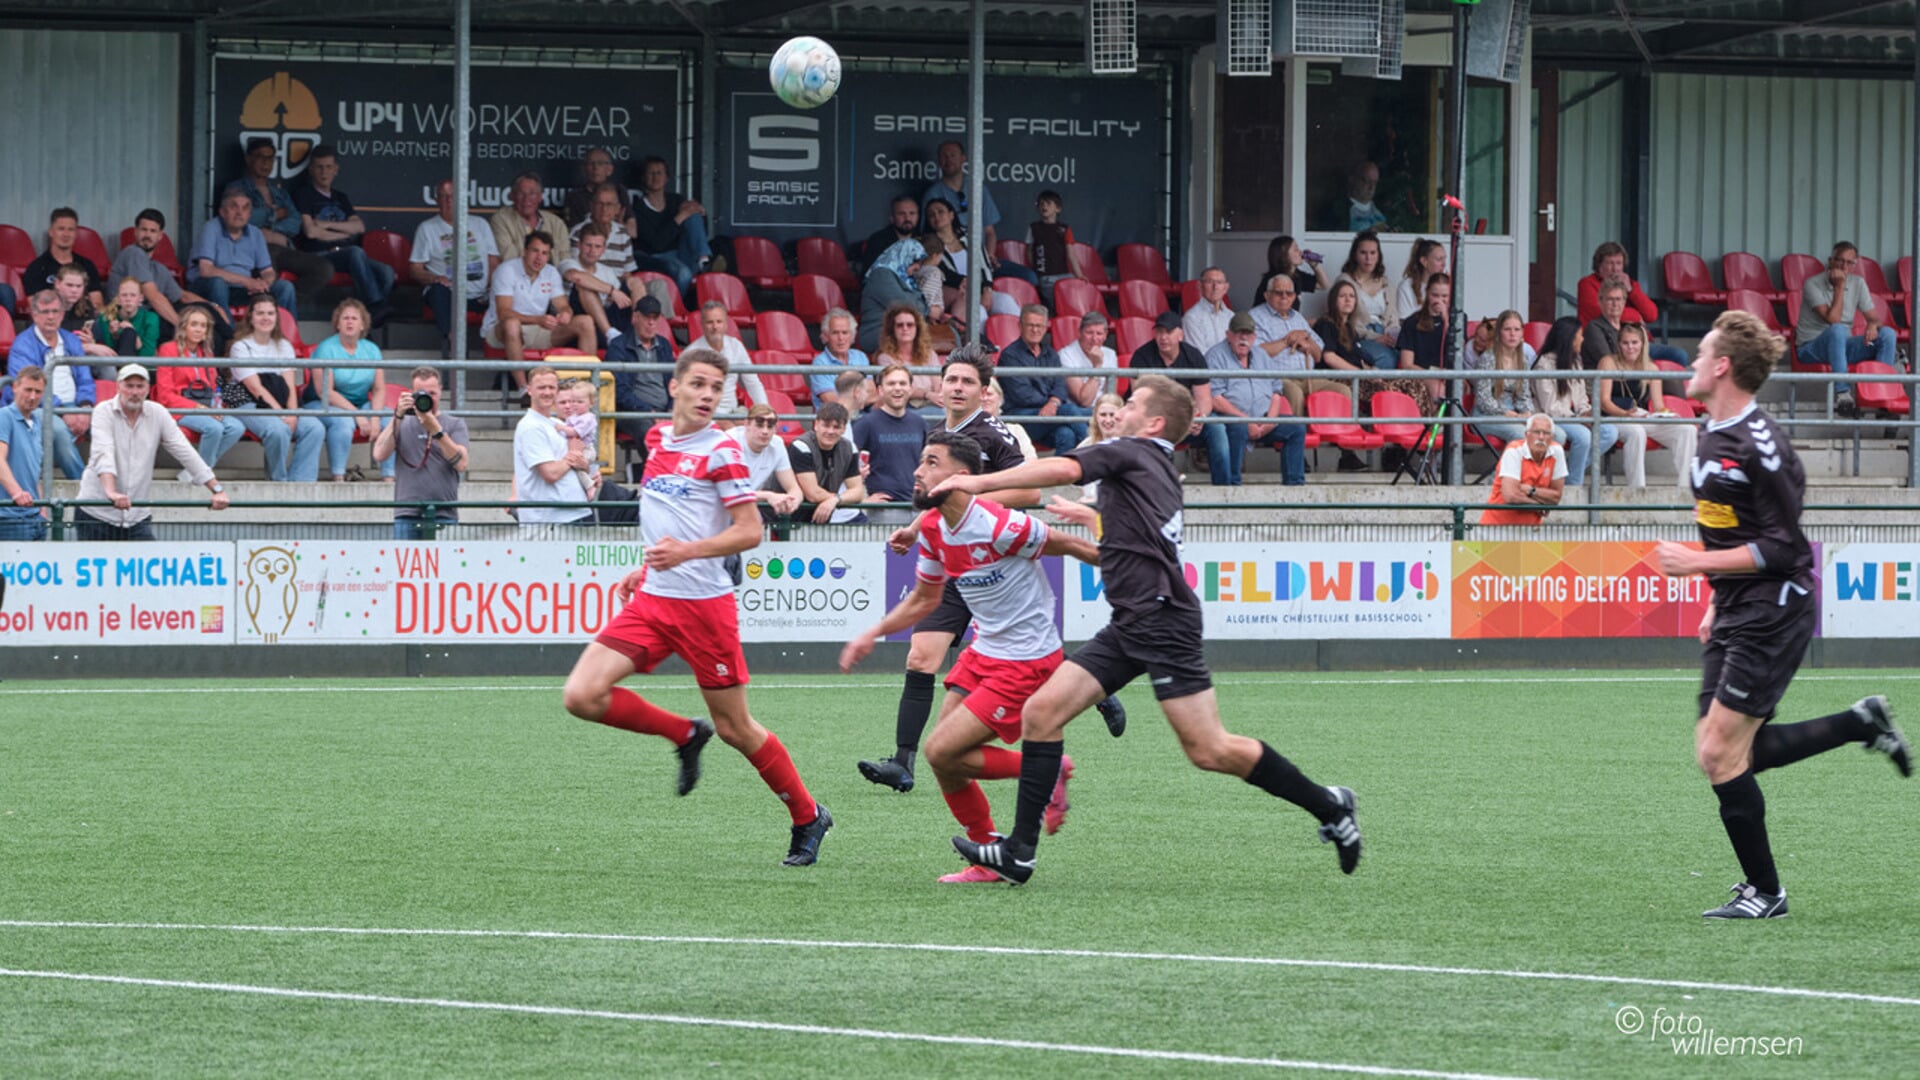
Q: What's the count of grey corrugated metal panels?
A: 3